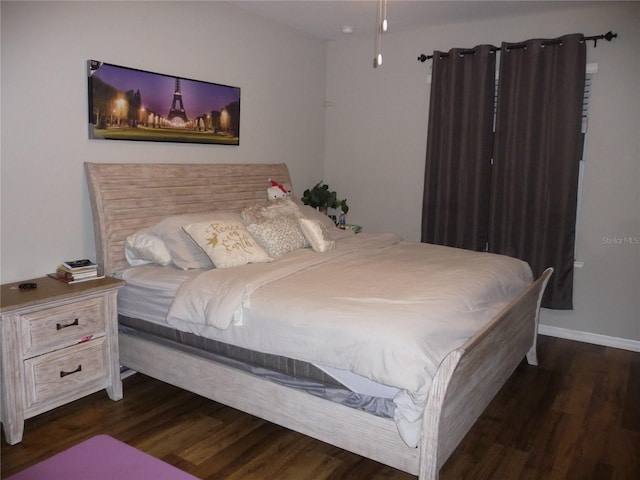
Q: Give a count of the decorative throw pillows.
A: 4